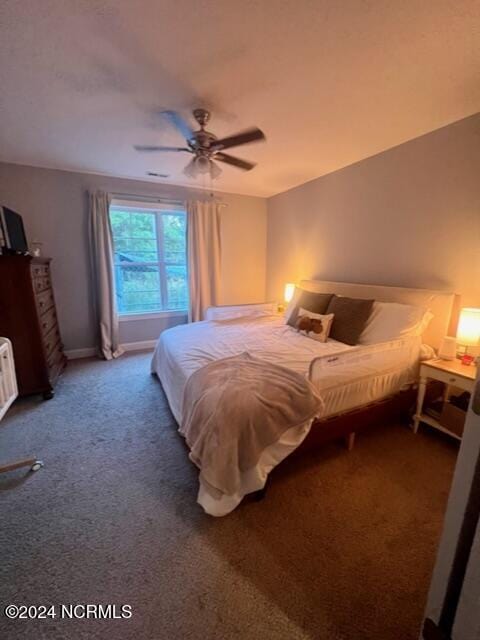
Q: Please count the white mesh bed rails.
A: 2